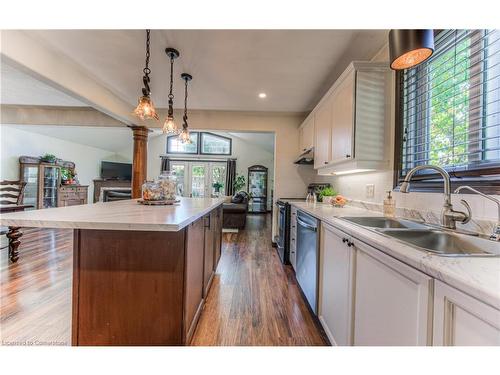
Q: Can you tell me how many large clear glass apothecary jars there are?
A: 2